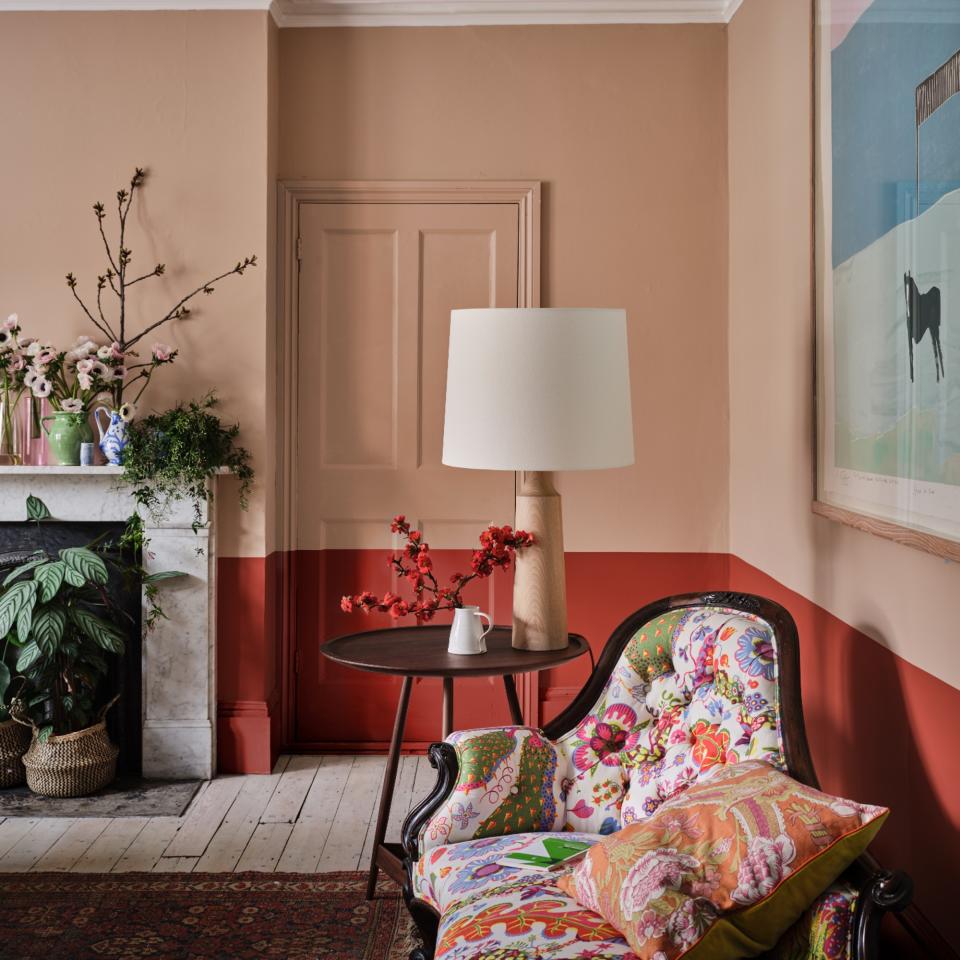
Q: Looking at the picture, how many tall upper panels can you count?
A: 2